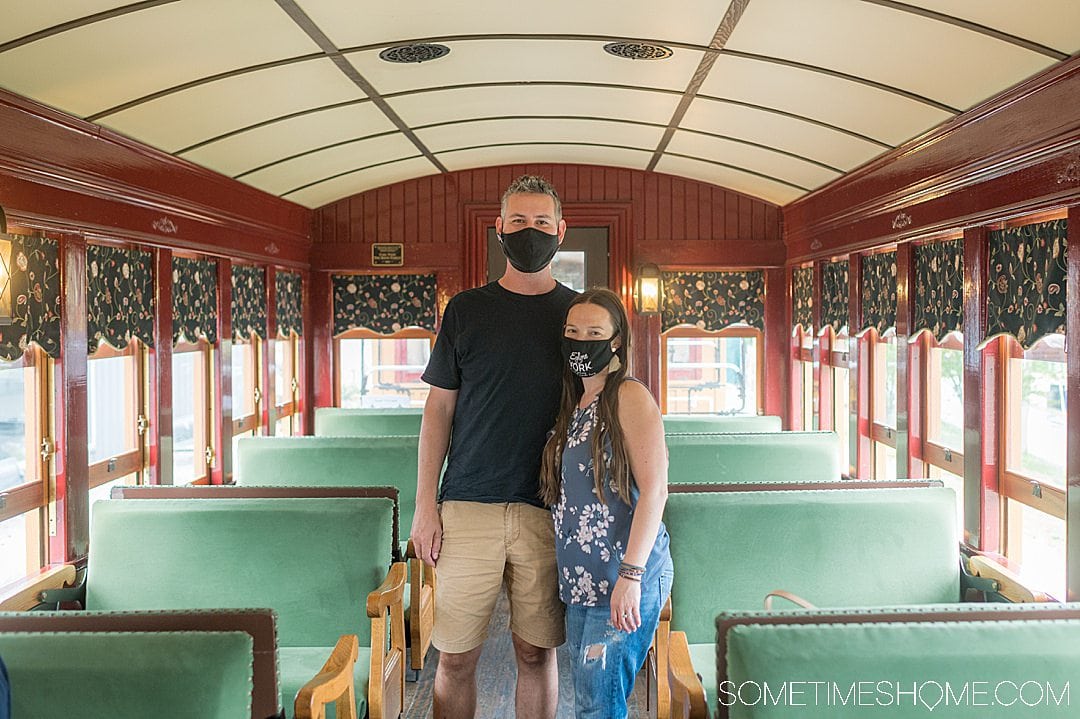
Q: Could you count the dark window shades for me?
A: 12